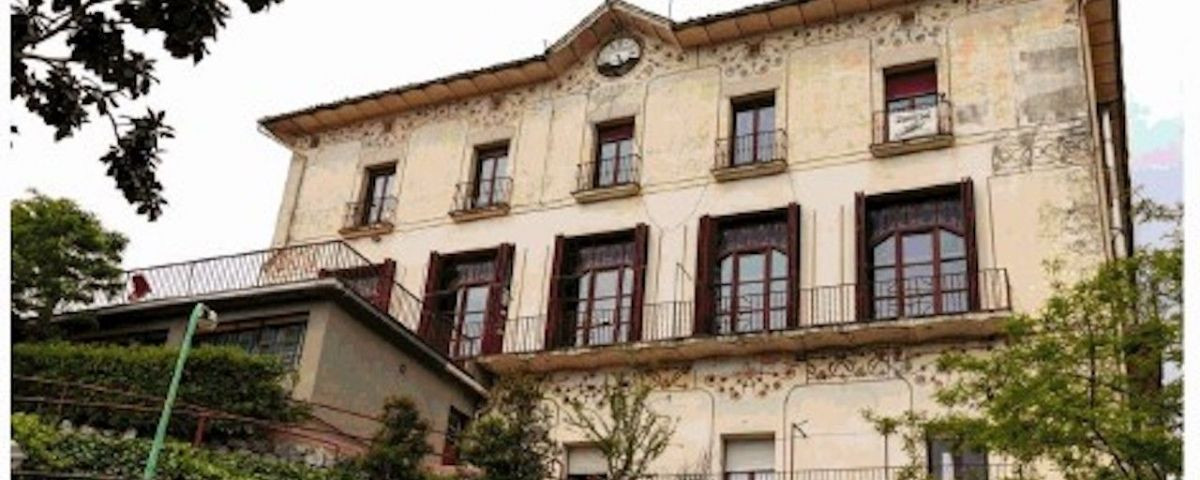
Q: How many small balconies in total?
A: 5